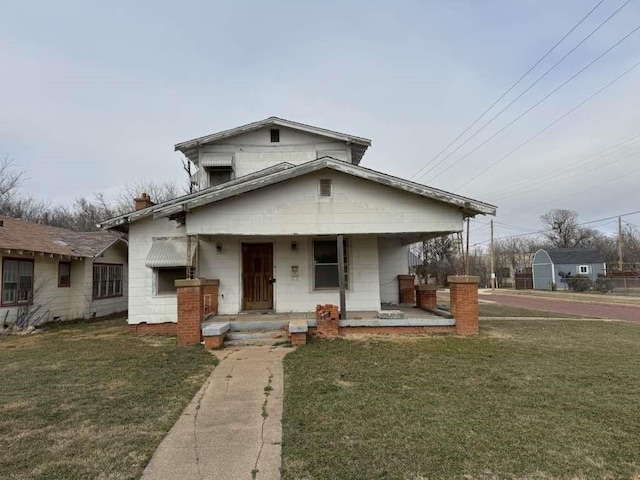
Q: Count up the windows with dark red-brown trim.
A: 3